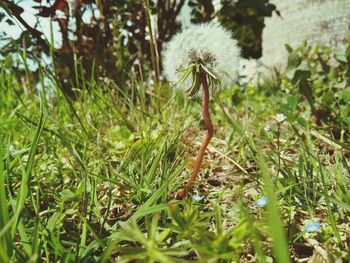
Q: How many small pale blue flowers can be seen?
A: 3